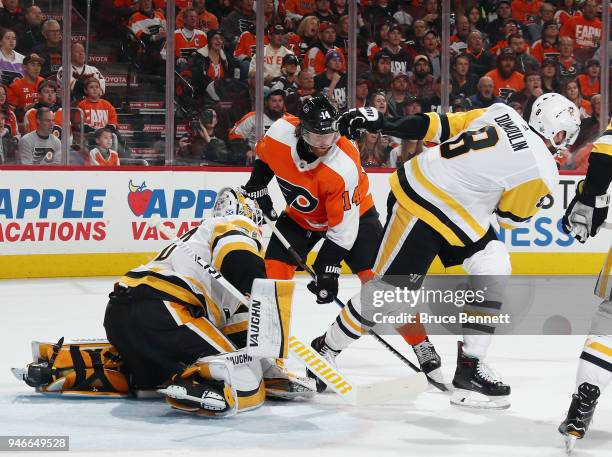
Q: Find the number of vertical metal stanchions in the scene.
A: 6